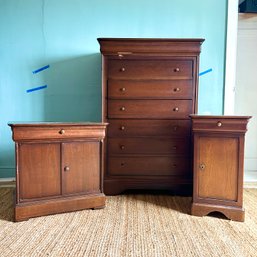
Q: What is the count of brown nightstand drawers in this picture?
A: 2